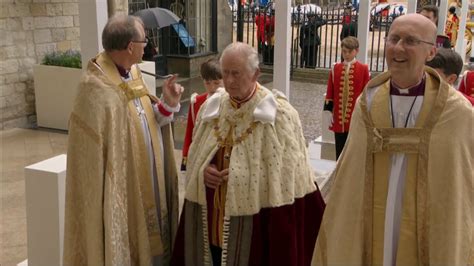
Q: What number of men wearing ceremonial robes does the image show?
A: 3